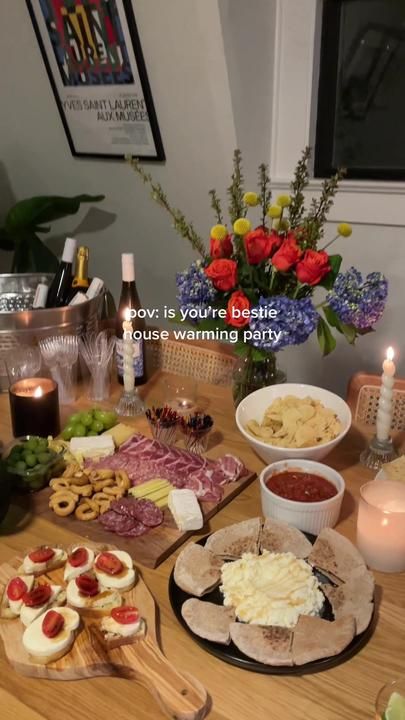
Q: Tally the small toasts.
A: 8